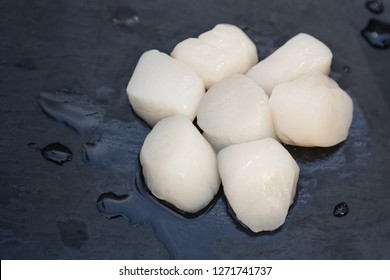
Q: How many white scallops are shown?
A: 7